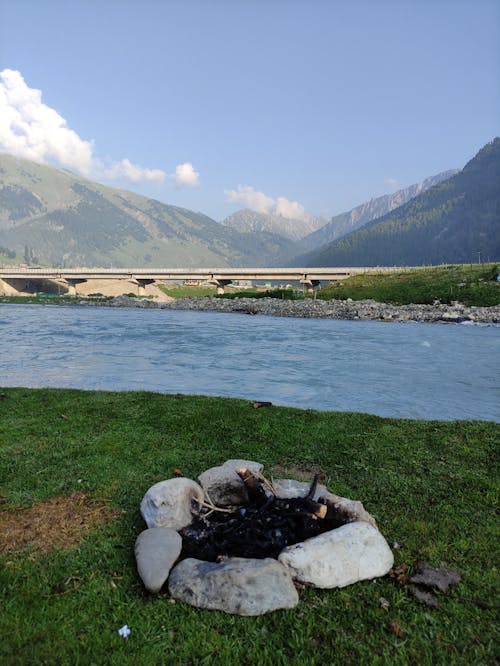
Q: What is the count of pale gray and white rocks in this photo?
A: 6